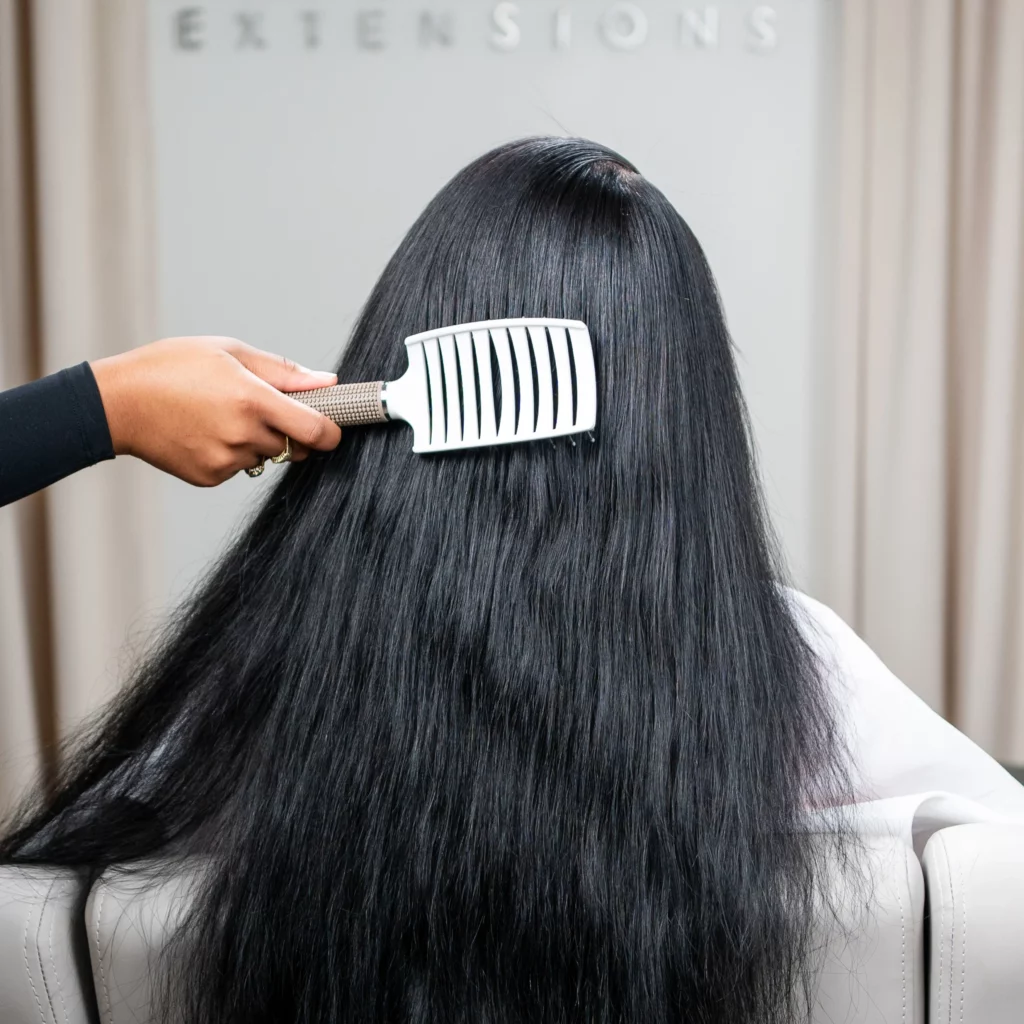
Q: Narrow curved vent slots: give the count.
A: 9